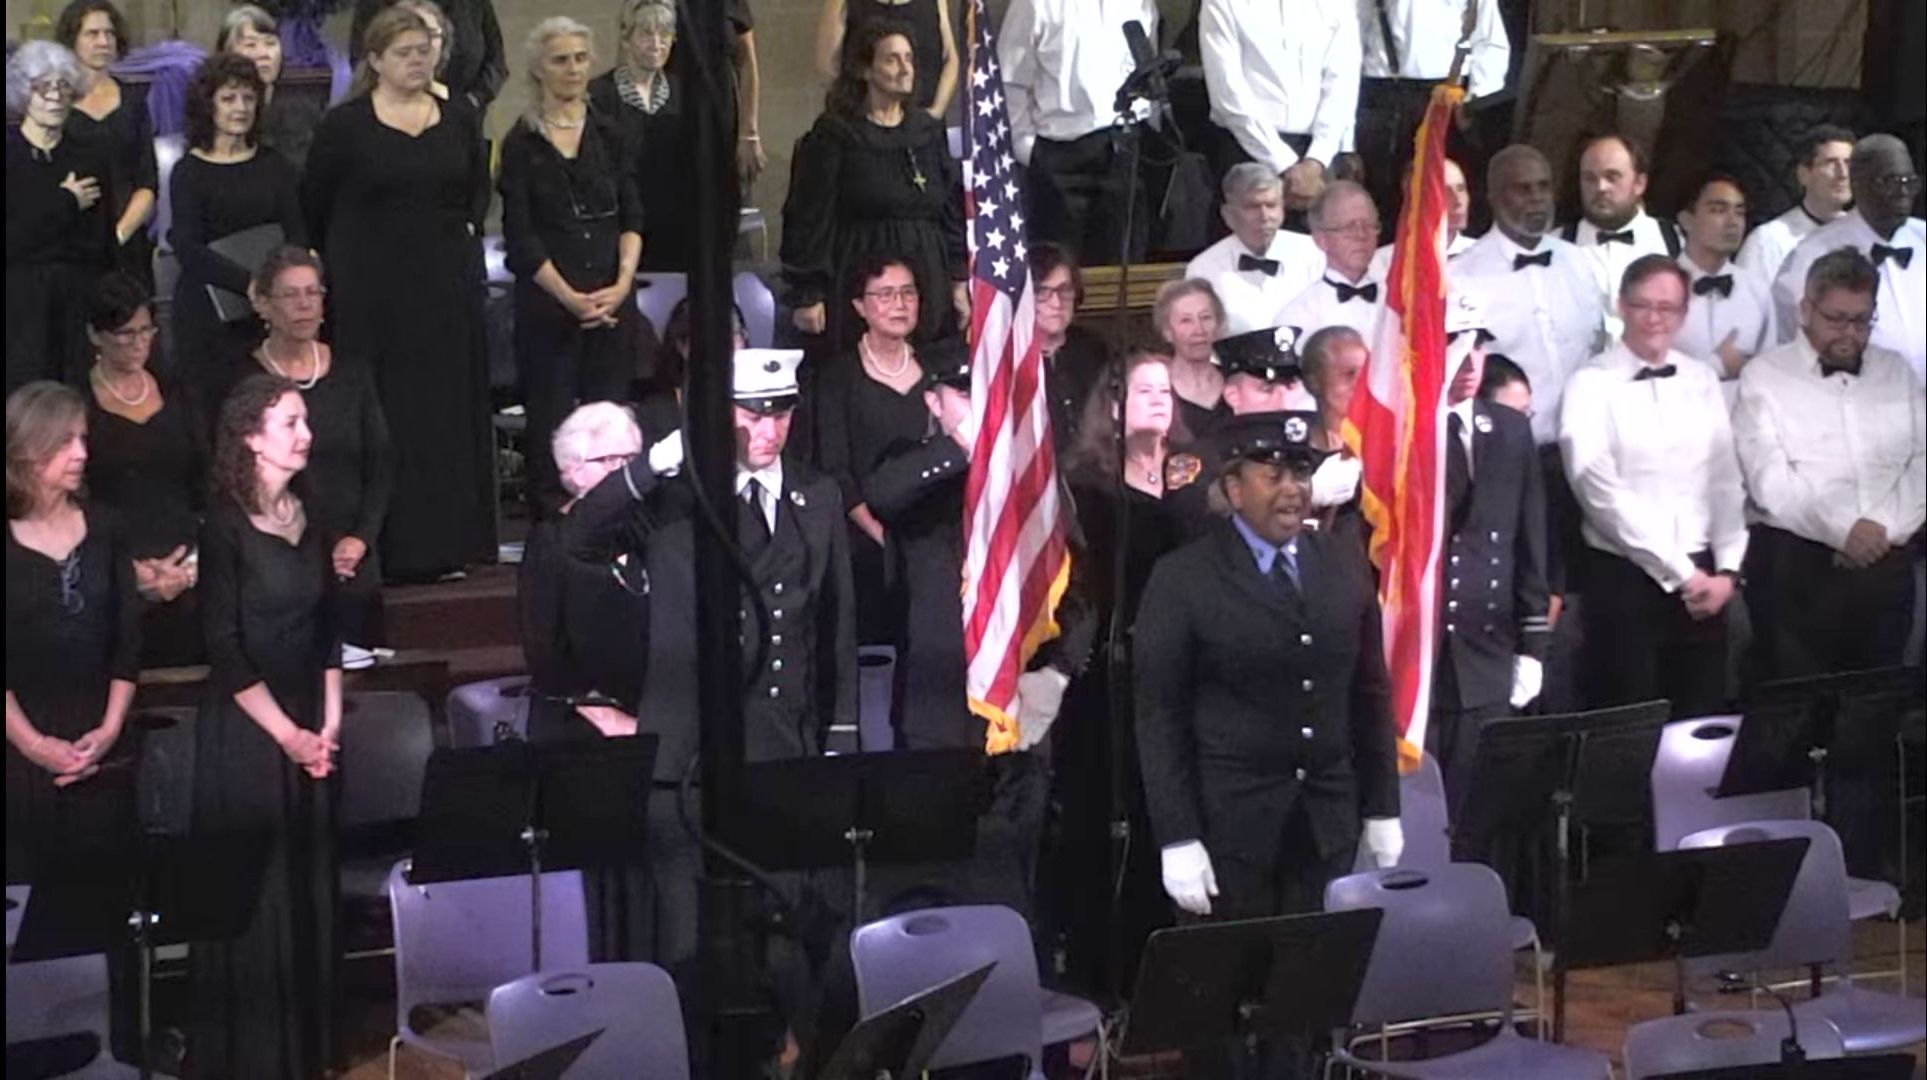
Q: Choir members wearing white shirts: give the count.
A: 13